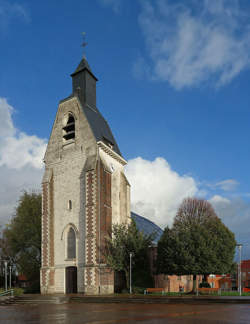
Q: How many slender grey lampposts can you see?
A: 4